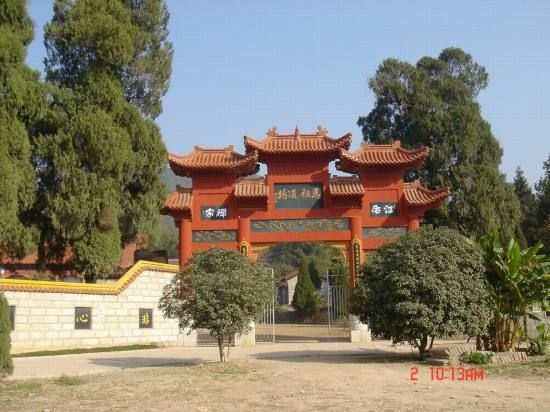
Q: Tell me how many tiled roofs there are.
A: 7